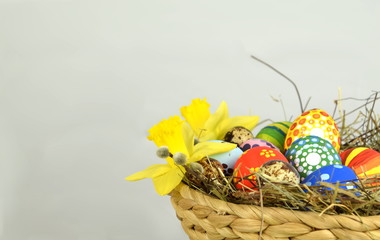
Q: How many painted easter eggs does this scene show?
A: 8